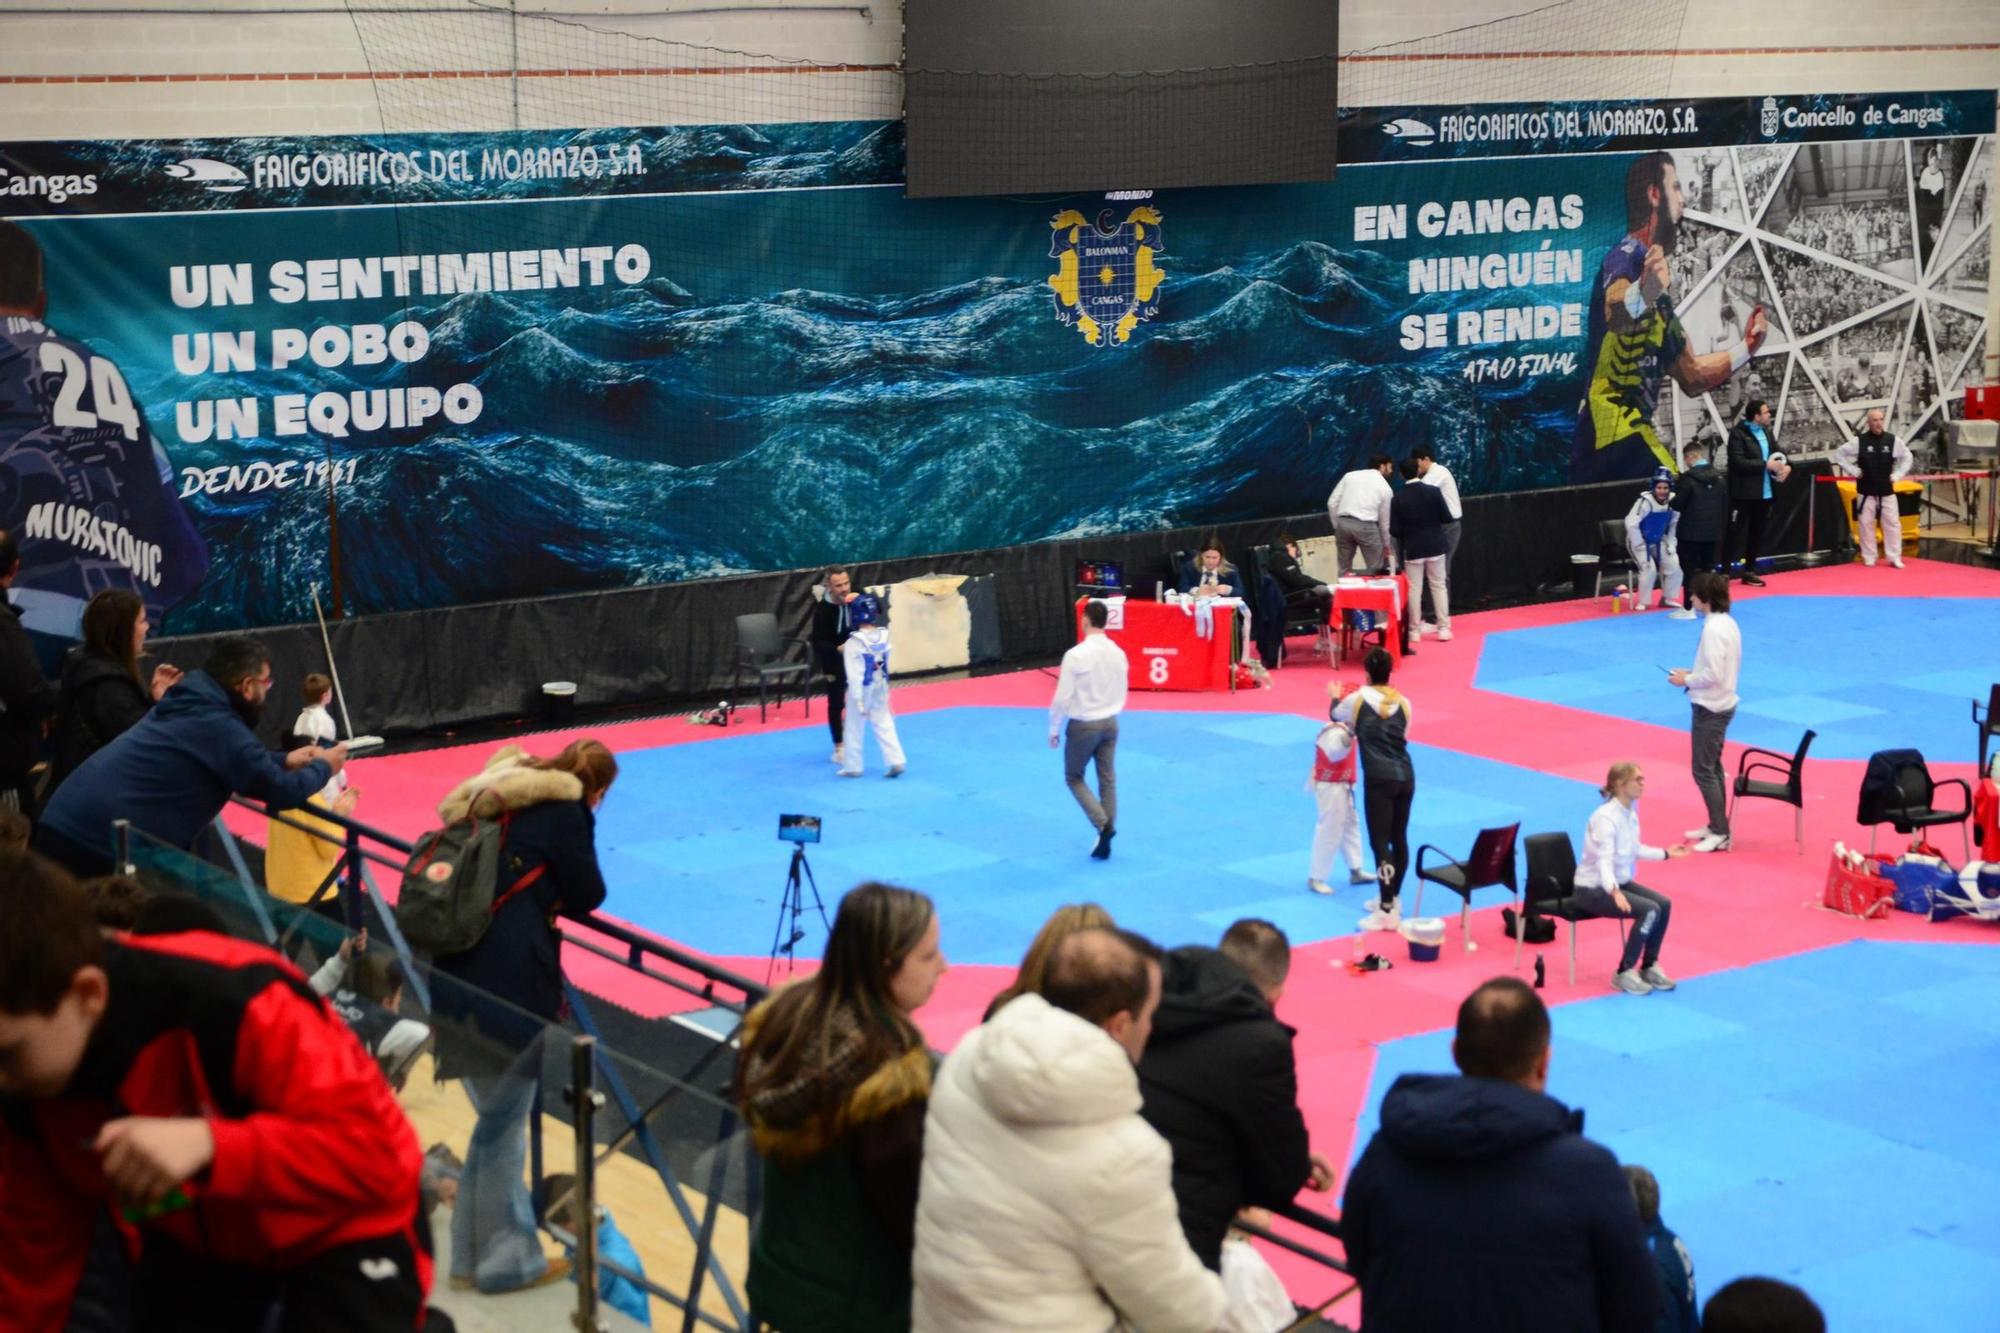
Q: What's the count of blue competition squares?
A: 3